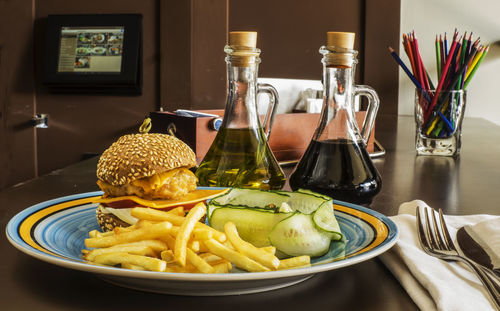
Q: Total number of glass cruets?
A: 2